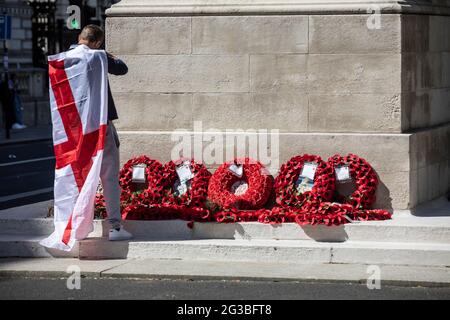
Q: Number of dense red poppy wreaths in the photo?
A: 5